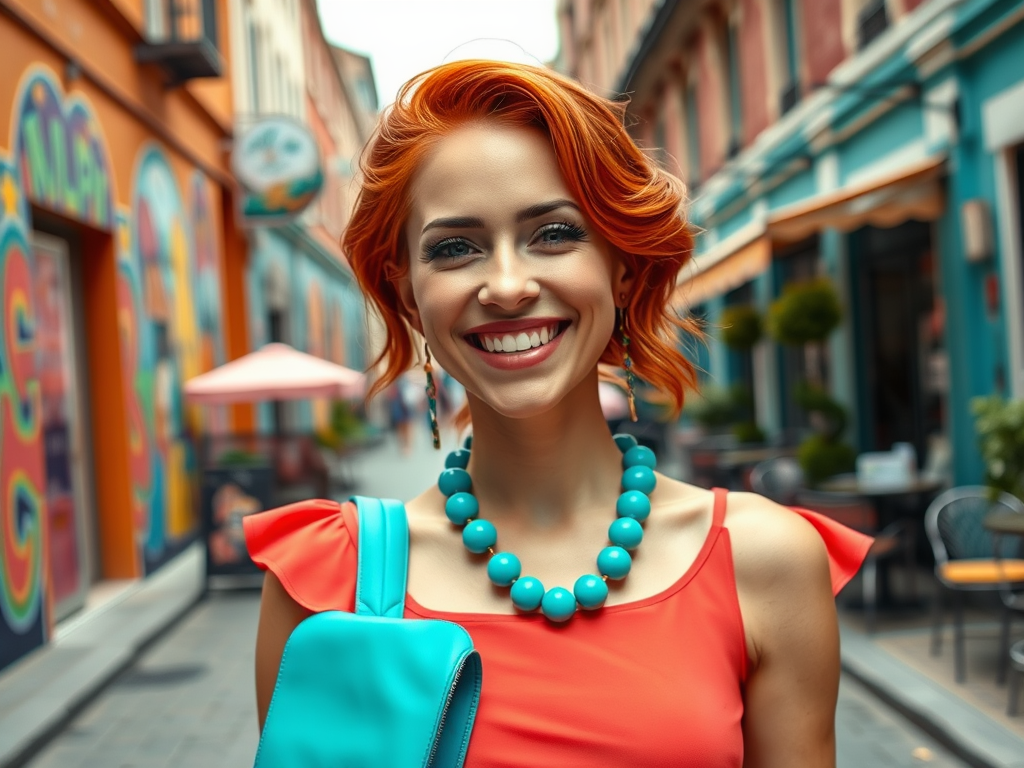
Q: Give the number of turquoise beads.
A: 15